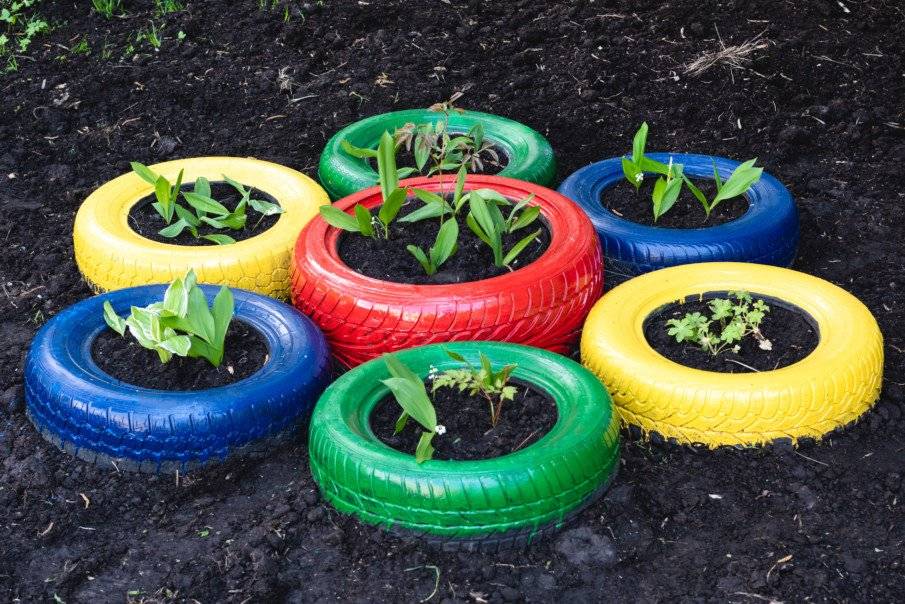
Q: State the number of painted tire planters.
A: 7